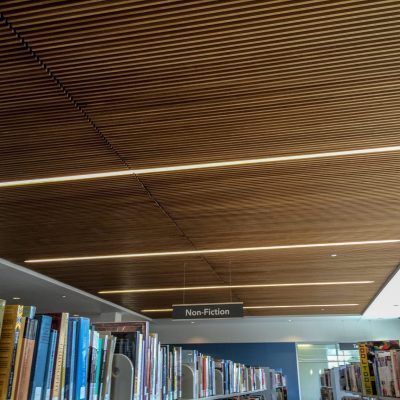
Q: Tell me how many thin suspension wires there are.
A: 2